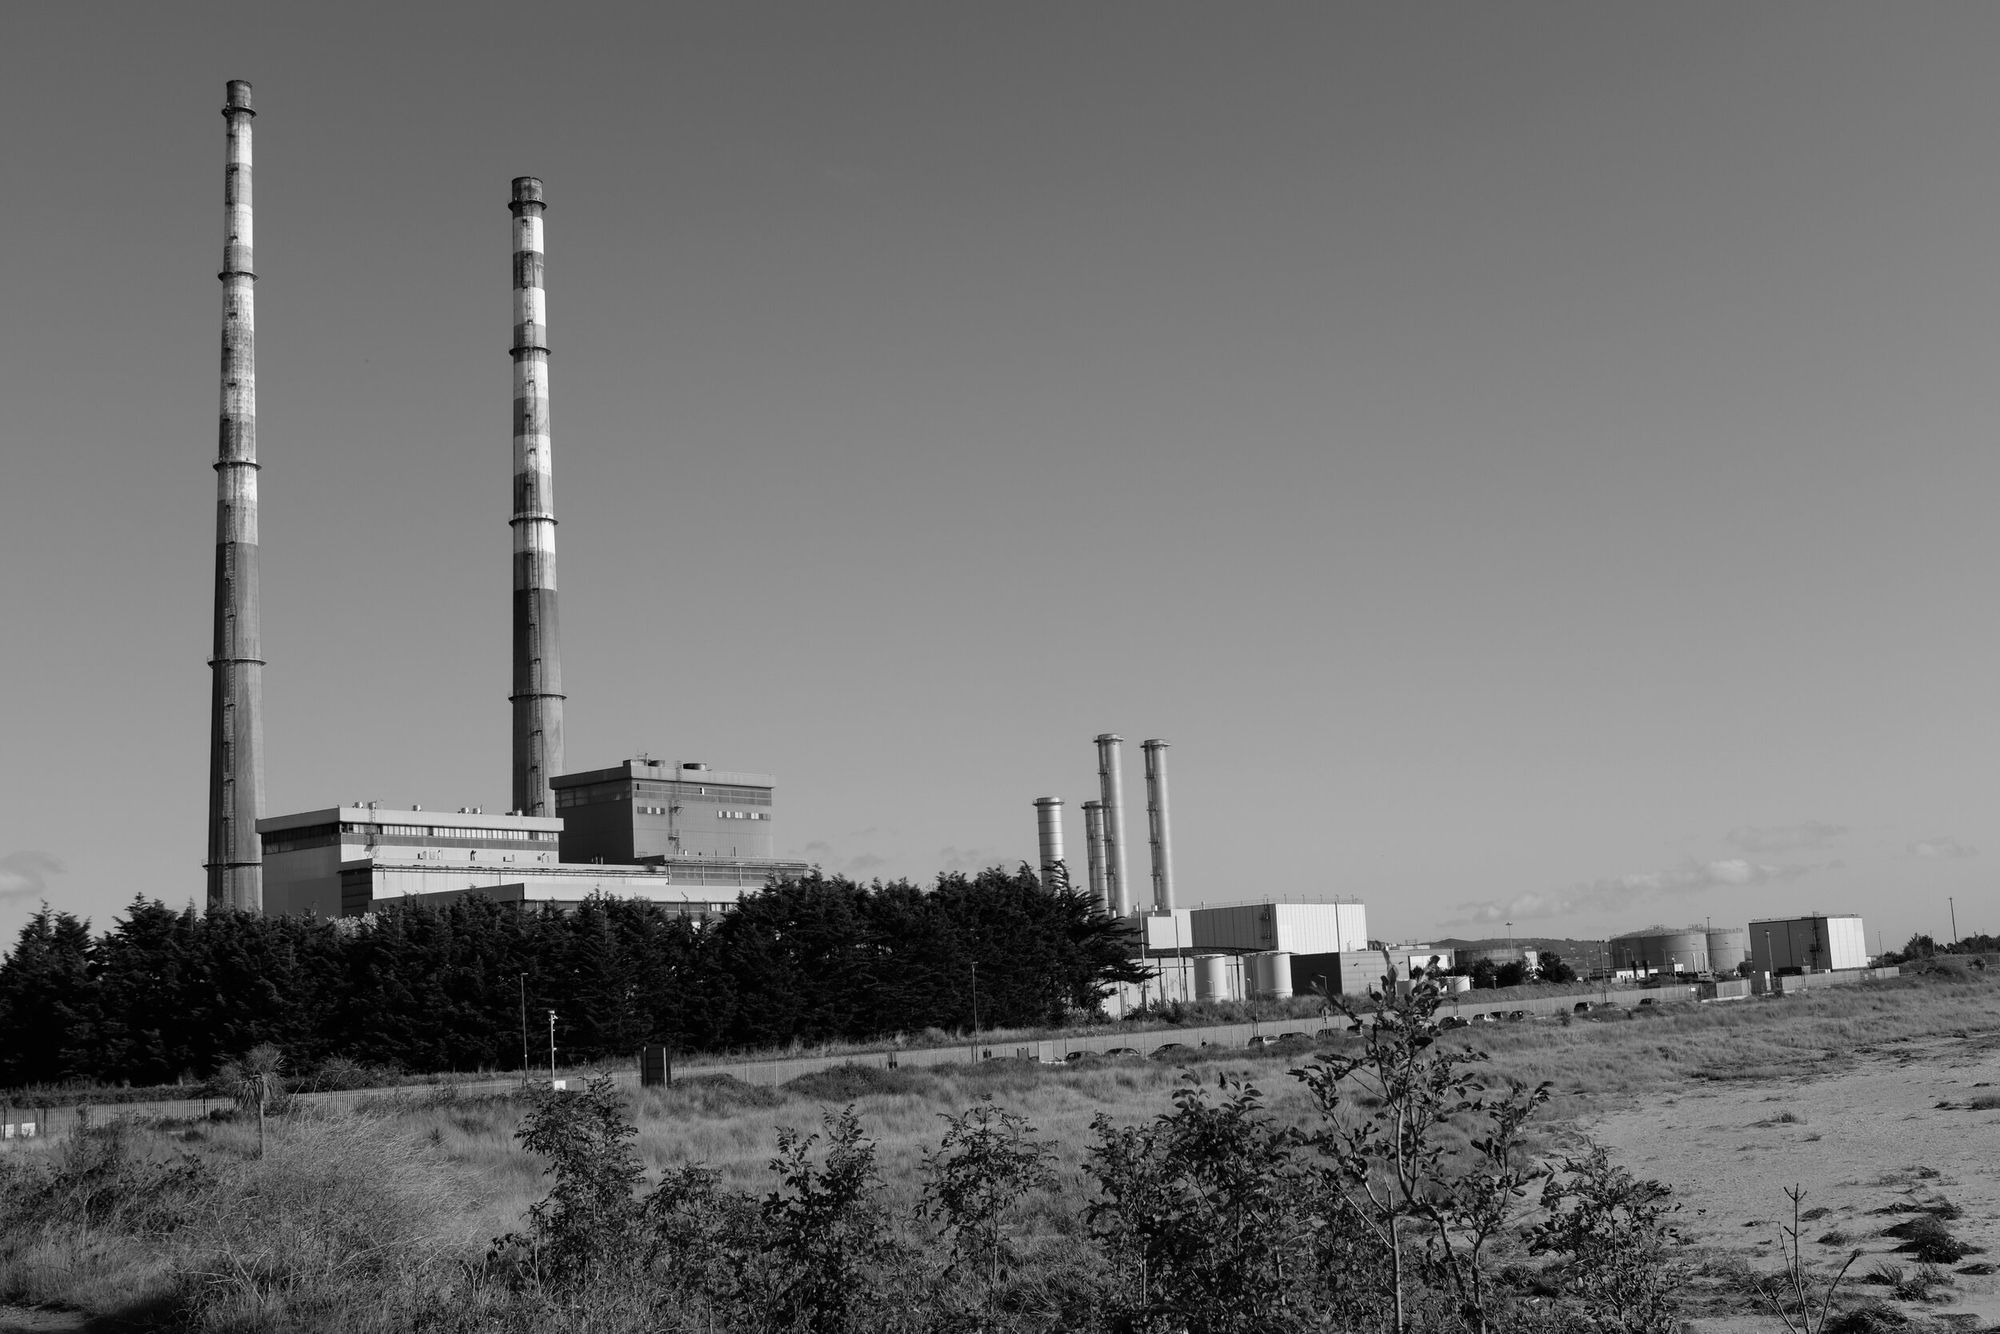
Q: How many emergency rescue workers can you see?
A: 0